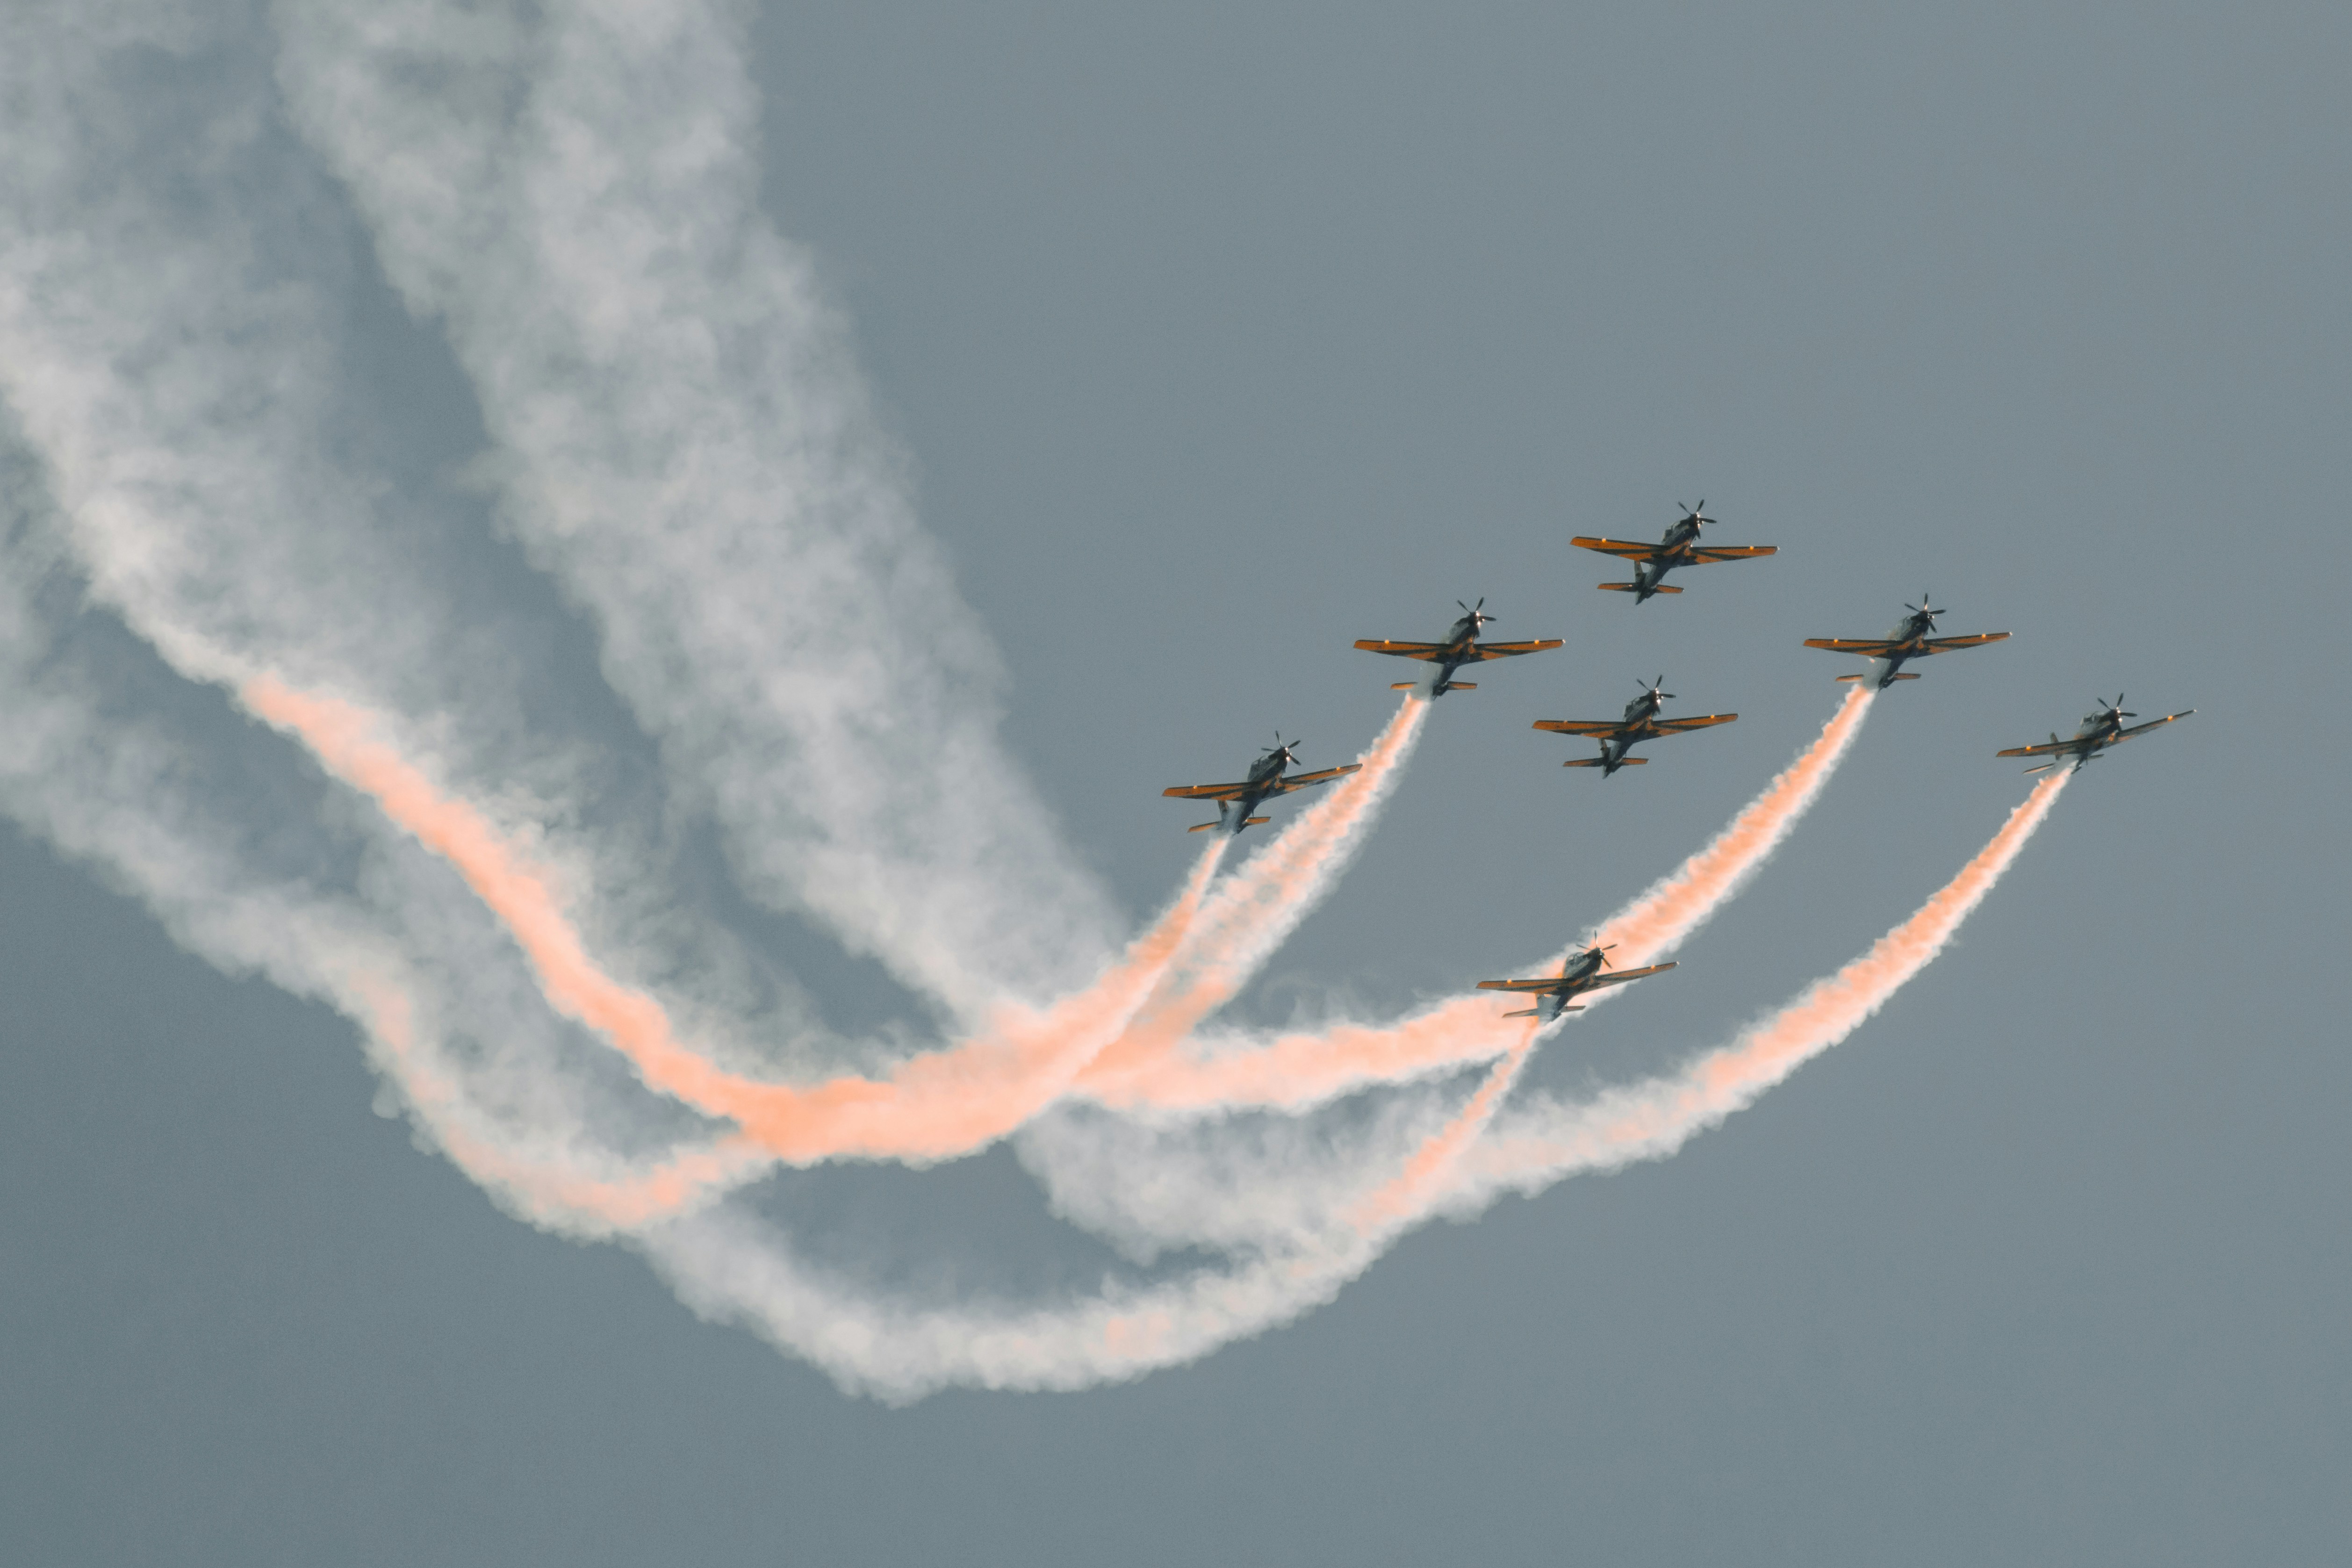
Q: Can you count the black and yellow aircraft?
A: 7